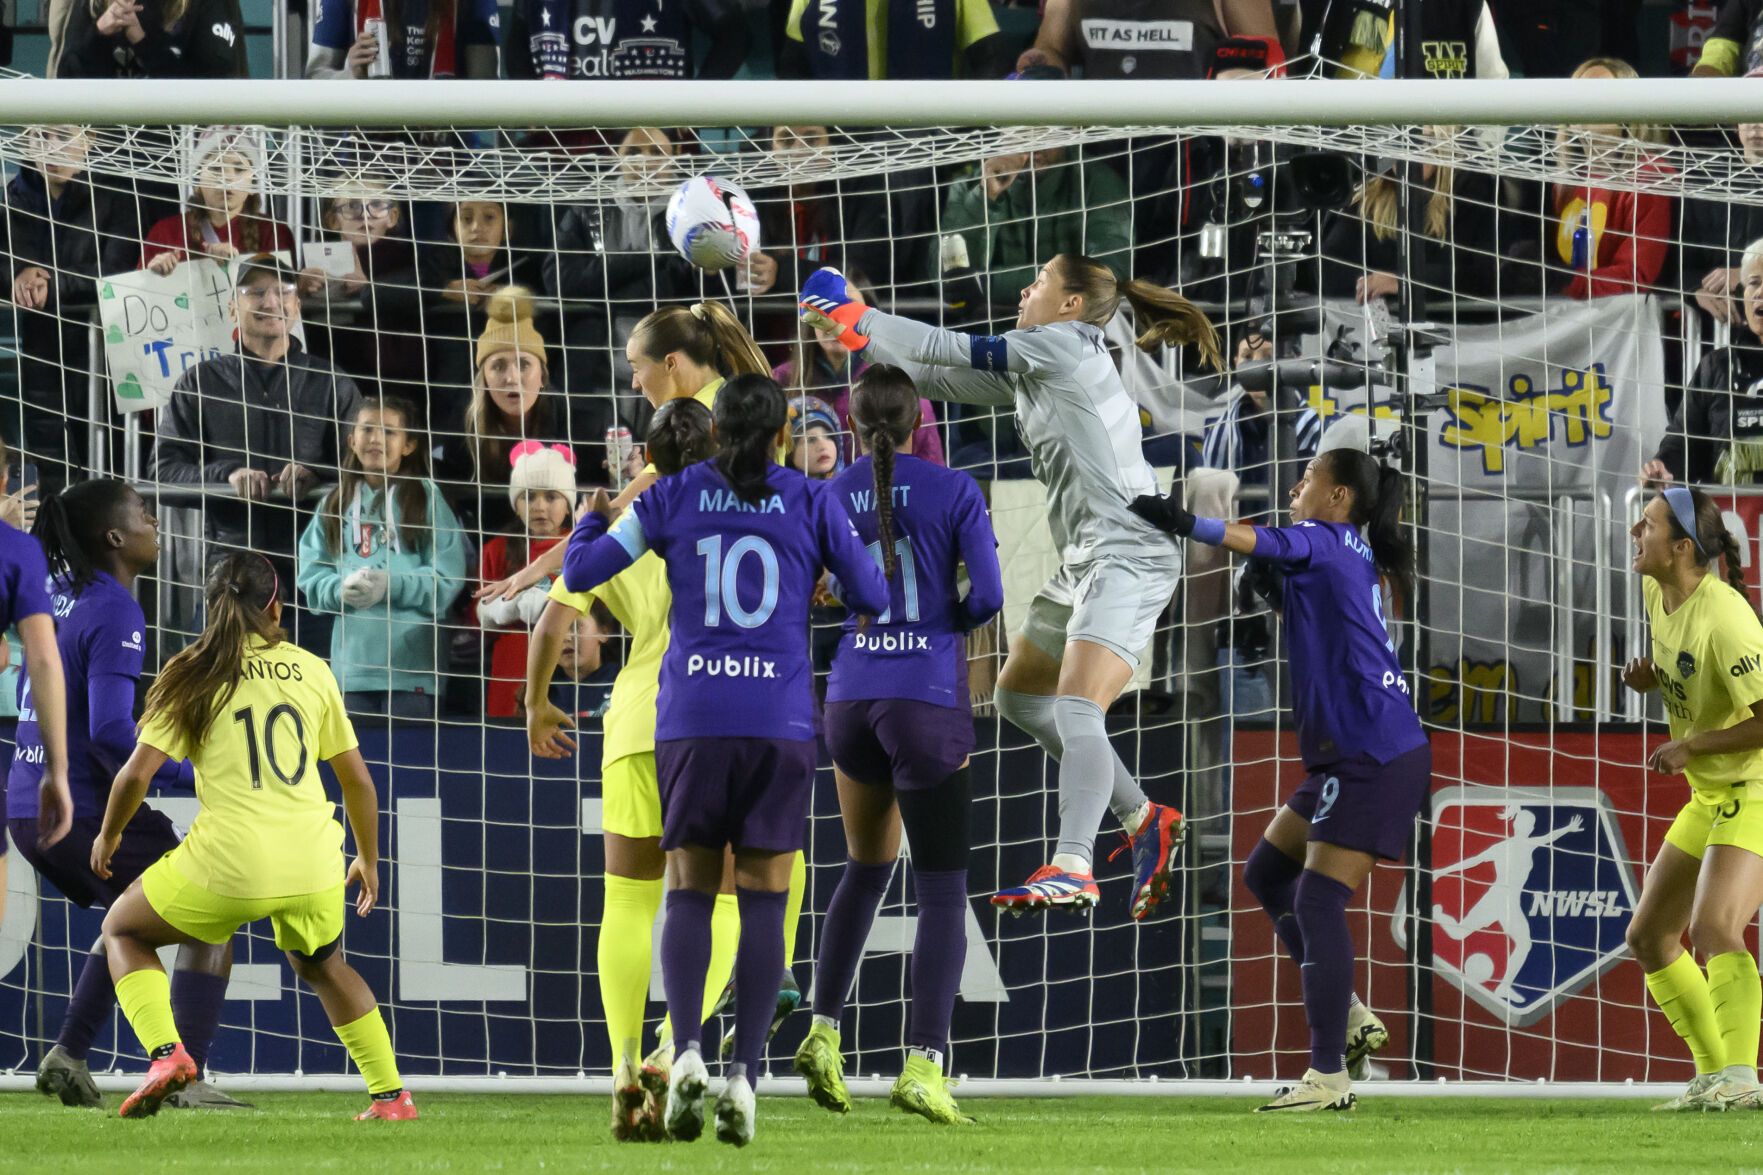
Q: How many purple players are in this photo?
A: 5